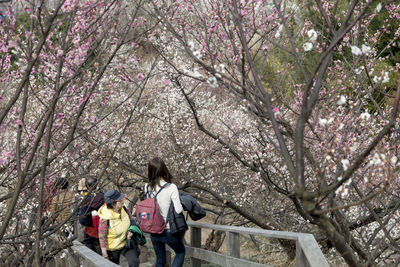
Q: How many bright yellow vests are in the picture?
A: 1